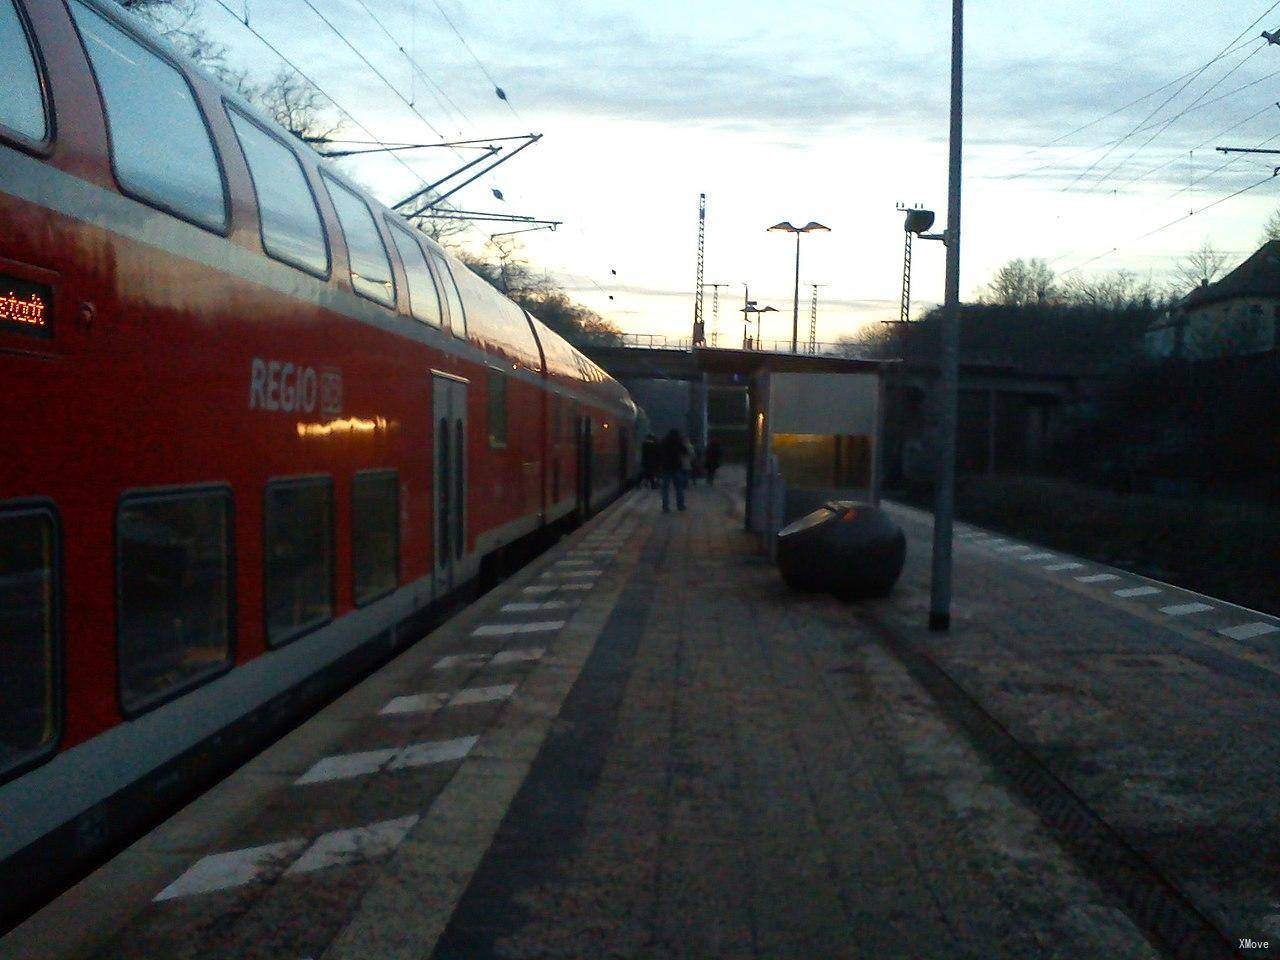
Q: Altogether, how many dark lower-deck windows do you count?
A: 4